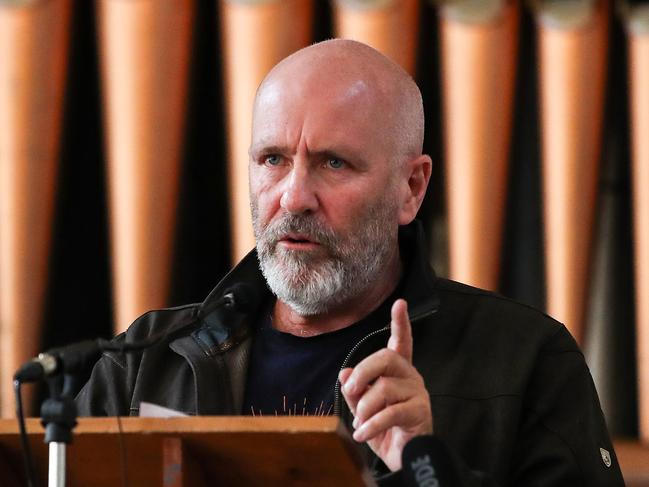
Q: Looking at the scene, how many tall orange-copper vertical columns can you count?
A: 7